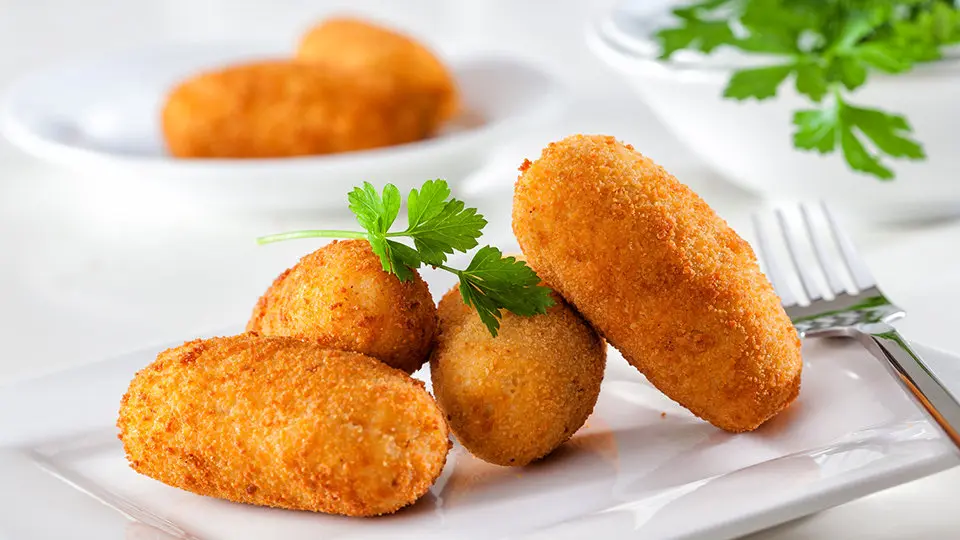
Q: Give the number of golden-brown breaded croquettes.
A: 6